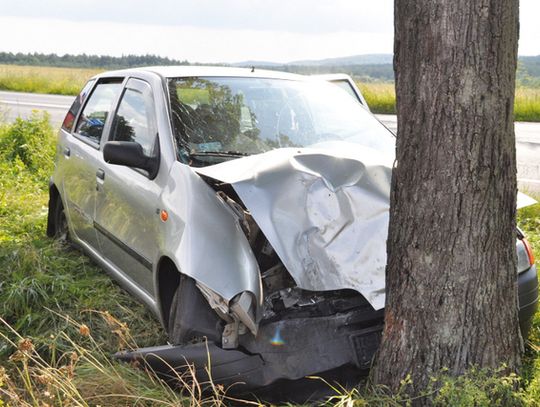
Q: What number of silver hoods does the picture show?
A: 1